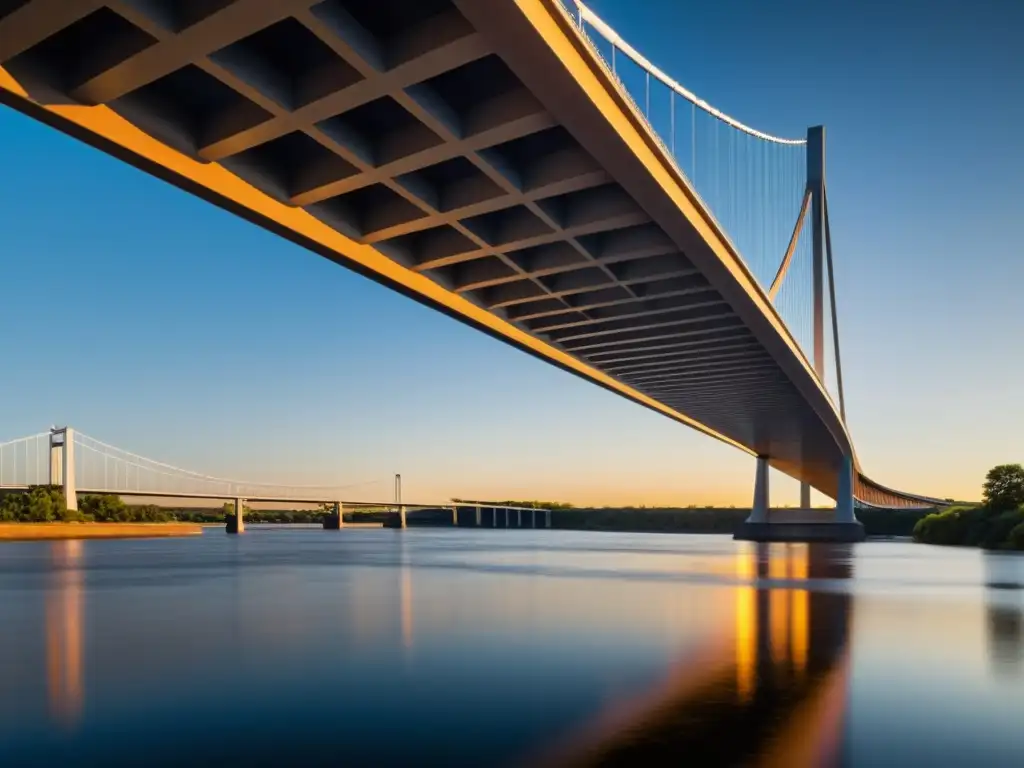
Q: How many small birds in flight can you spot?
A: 0